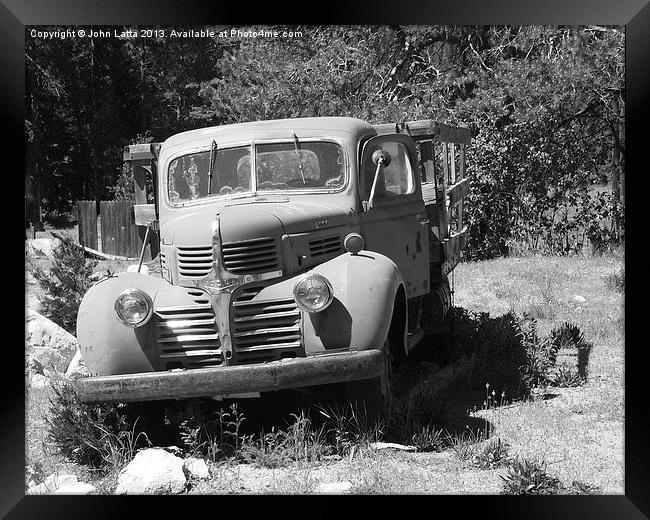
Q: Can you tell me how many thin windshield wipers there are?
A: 2